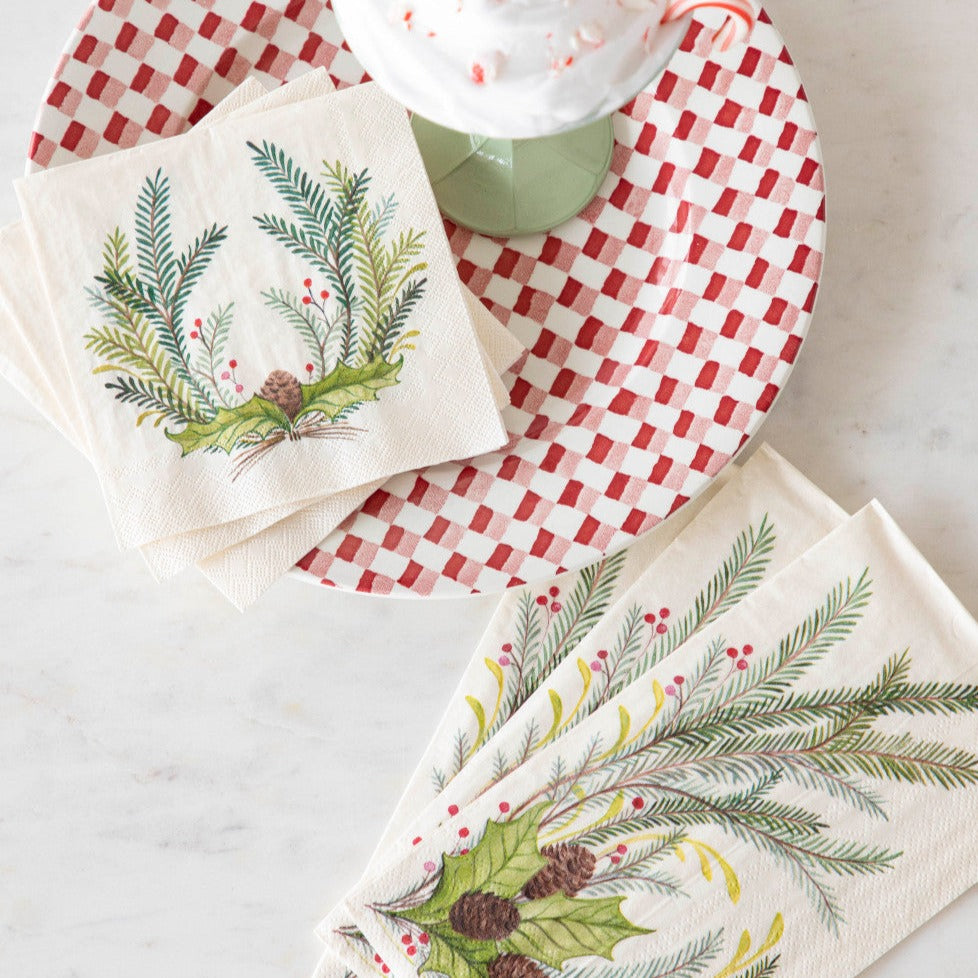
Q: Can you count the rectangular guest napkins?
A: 3